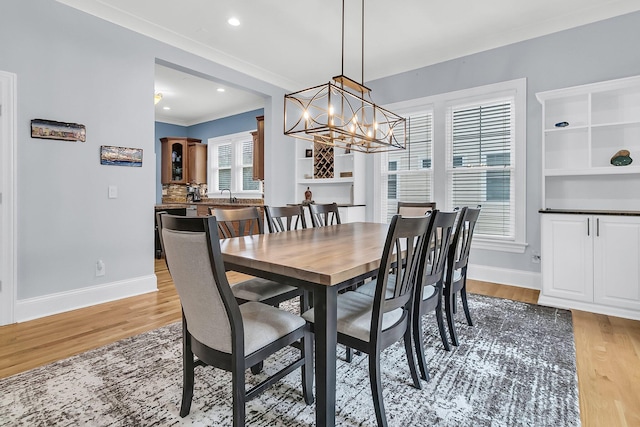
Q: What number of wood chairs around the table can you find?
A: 8